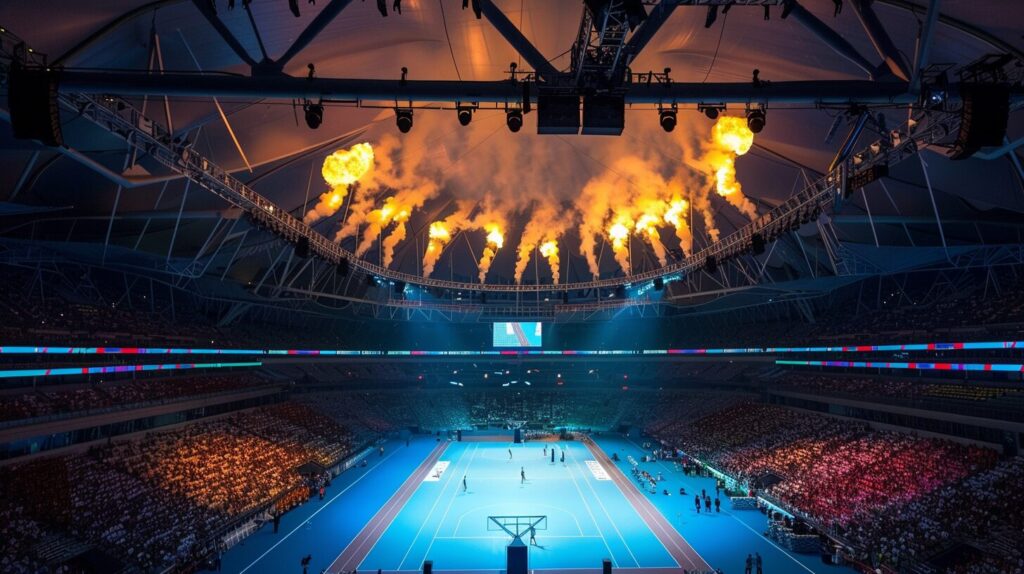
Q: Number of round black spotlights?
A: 7